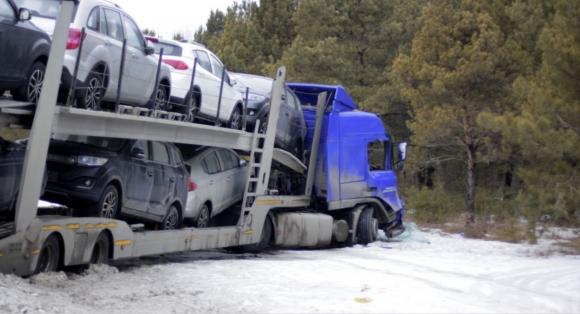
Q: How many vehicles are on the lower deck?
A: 3